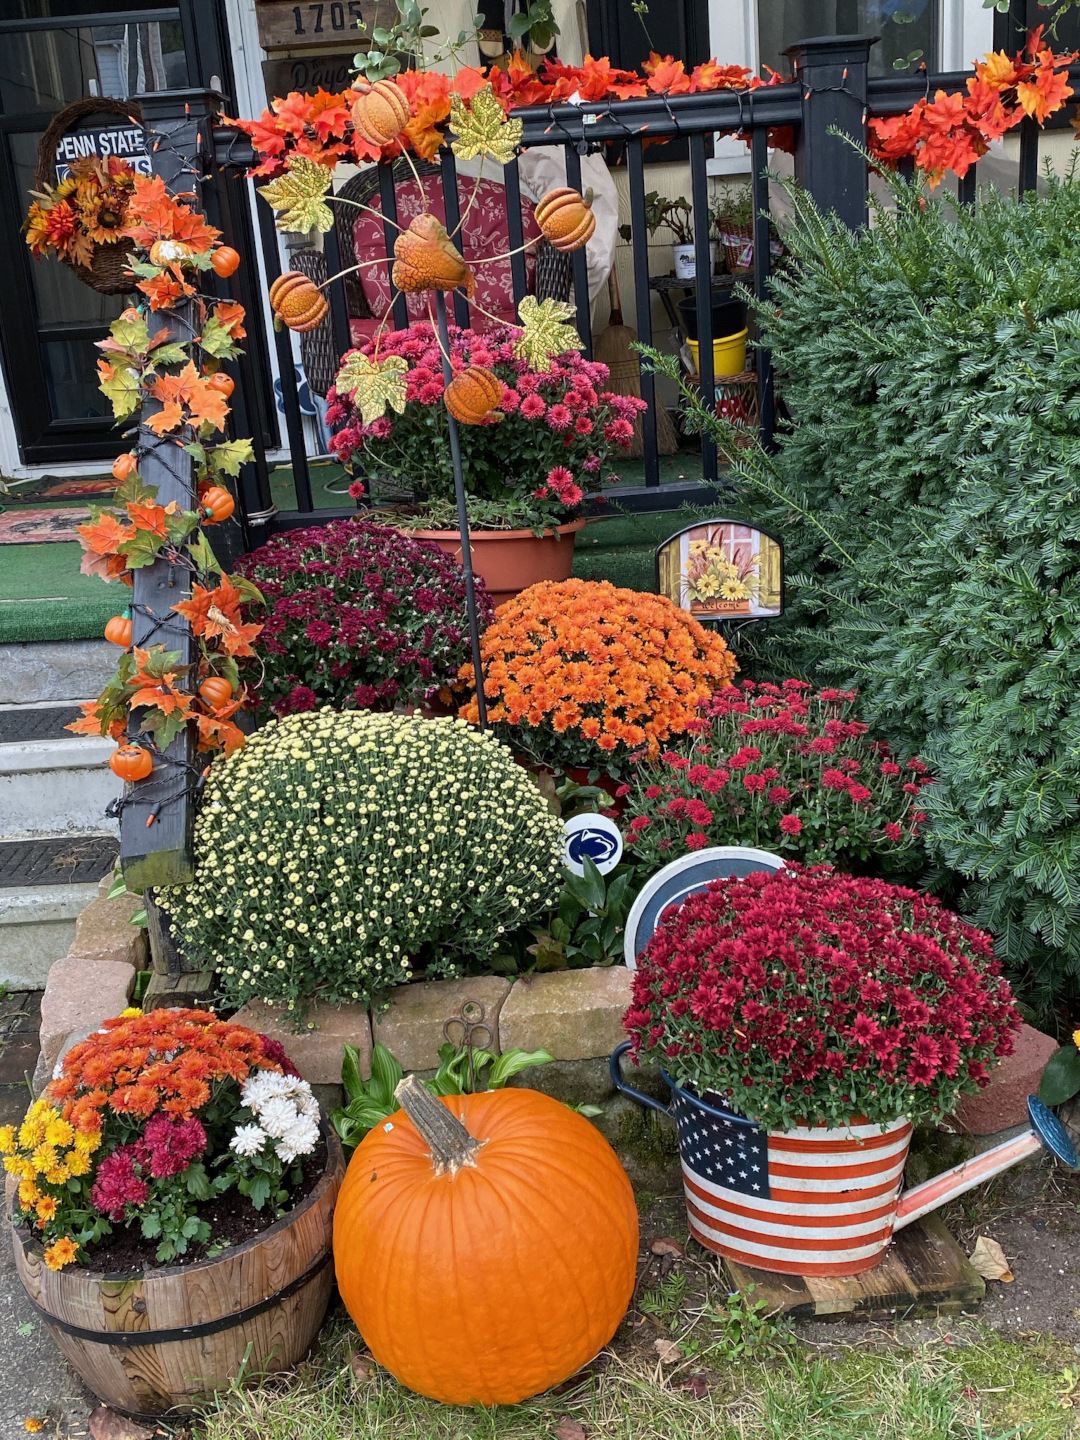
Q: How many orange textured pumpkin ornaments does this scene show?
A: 4